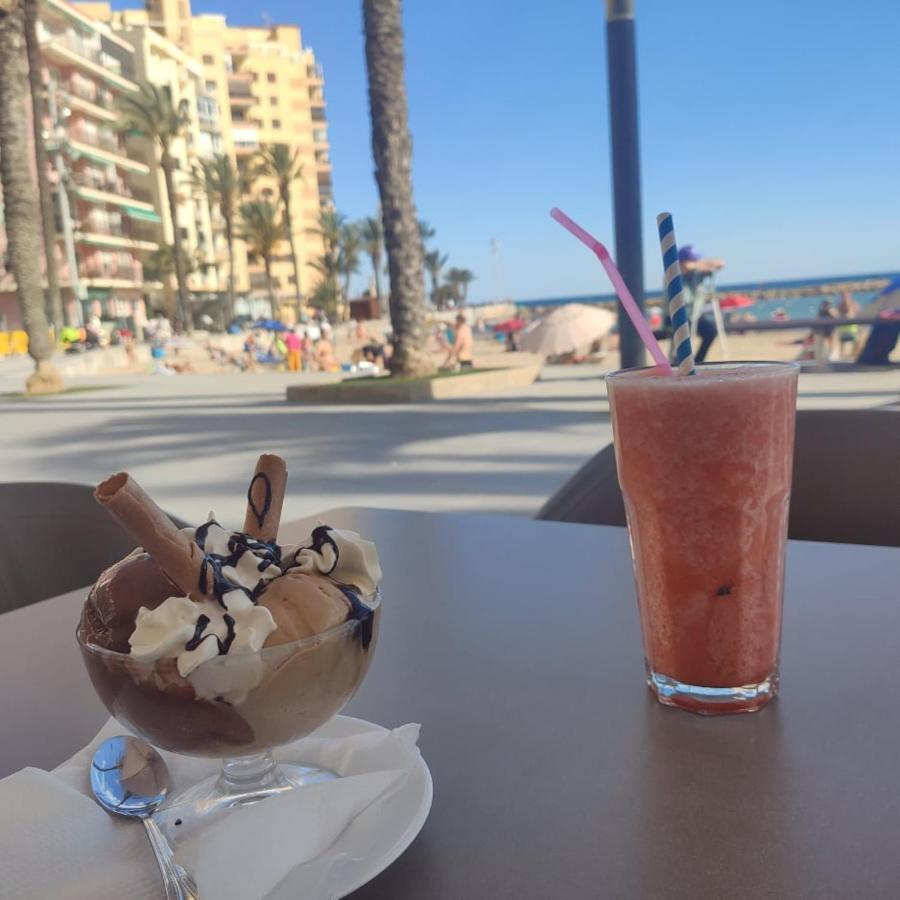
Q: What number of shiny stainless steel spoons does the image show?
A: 1